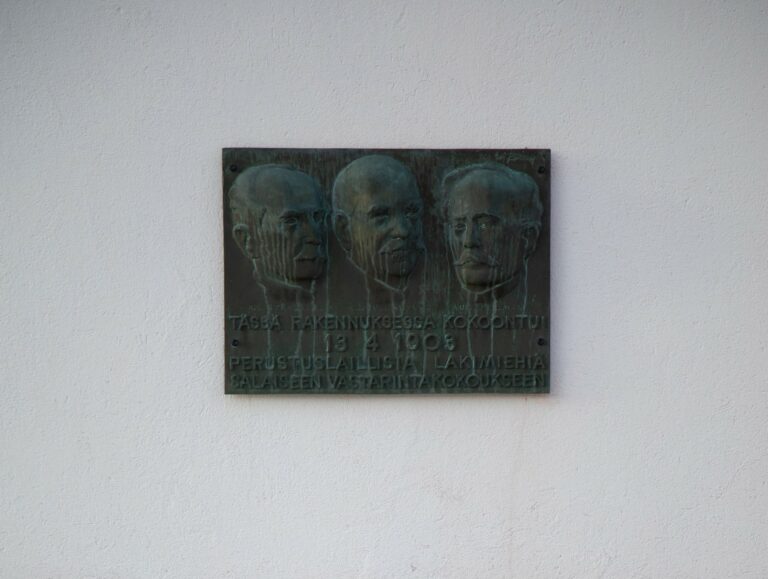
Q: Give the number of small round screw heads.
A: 4